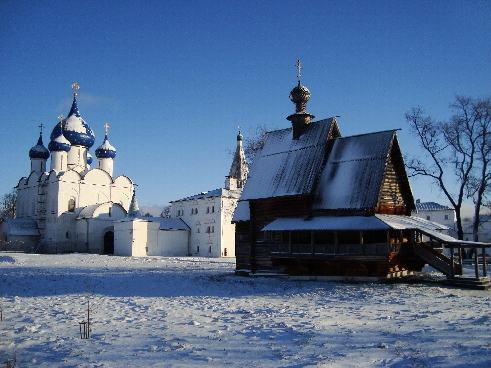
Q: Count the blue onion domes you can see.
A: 5